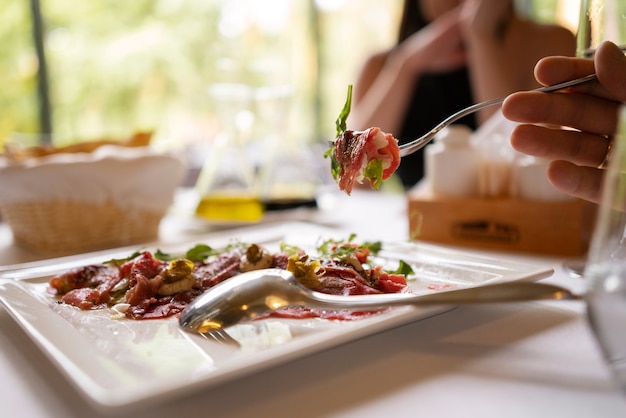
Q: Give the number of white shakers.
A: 2